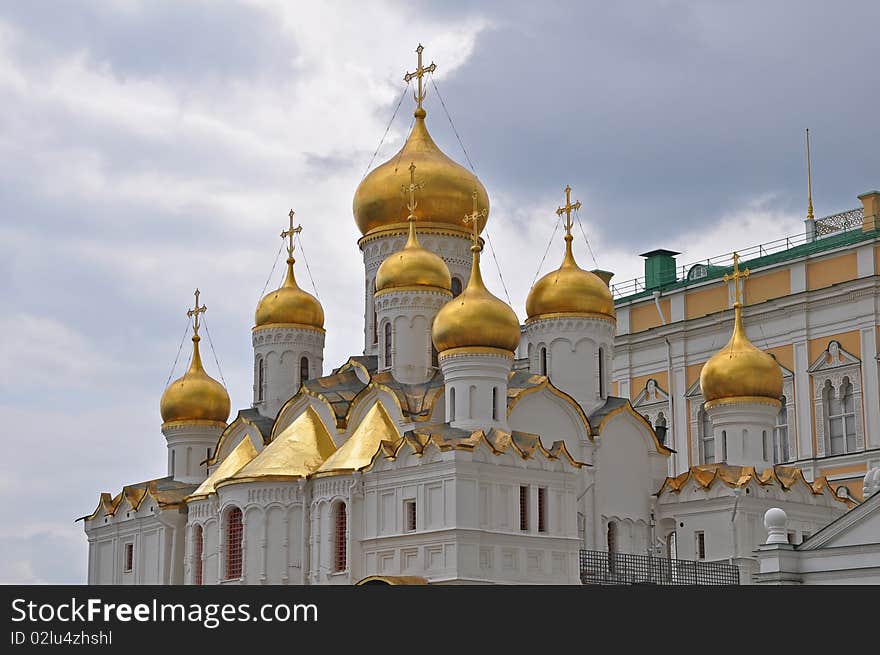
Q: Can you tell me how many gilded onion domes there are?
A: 7